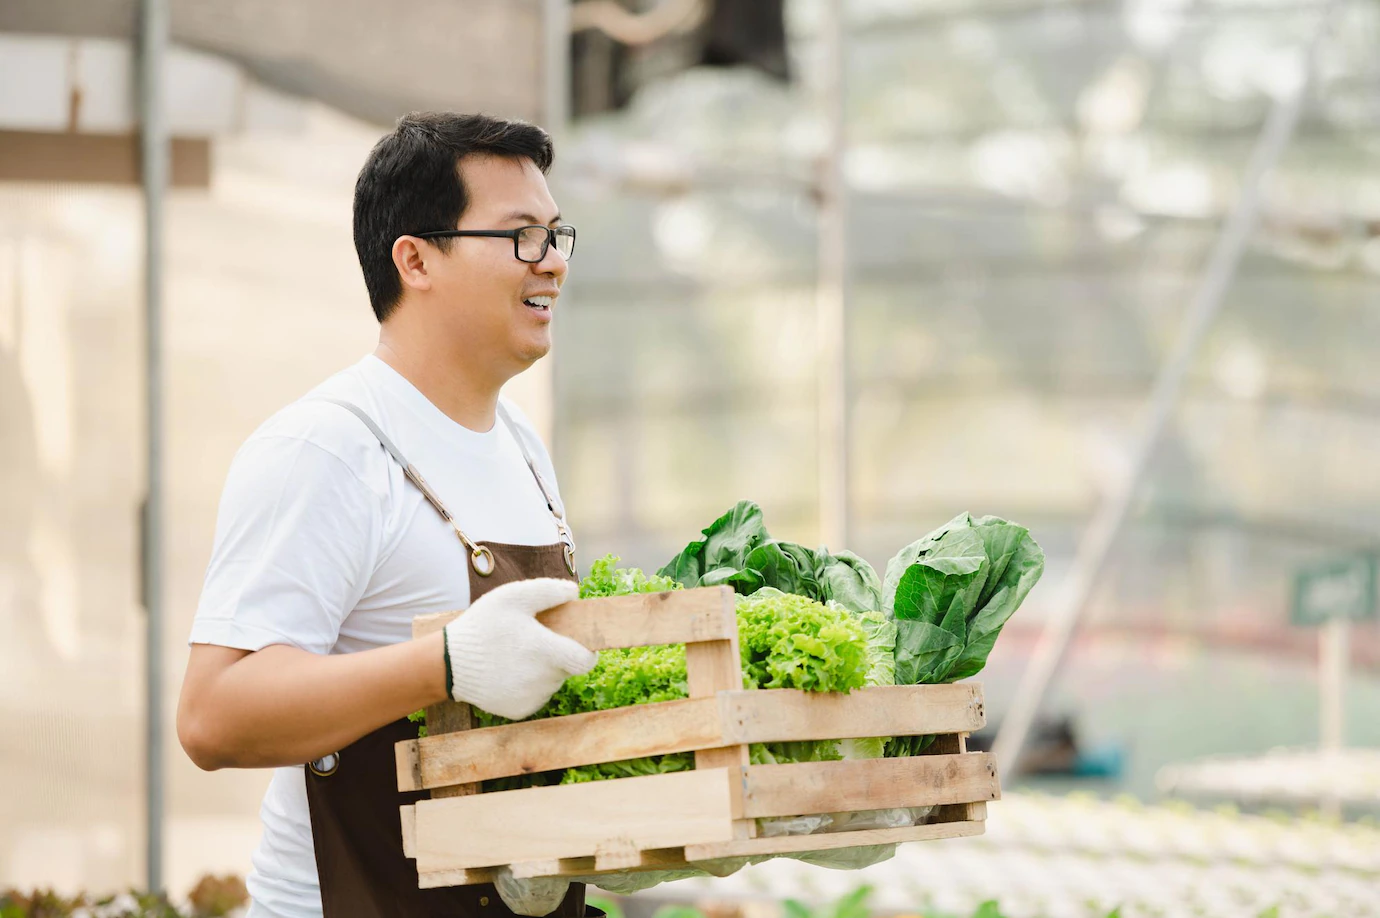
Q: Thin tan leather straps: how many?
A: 2